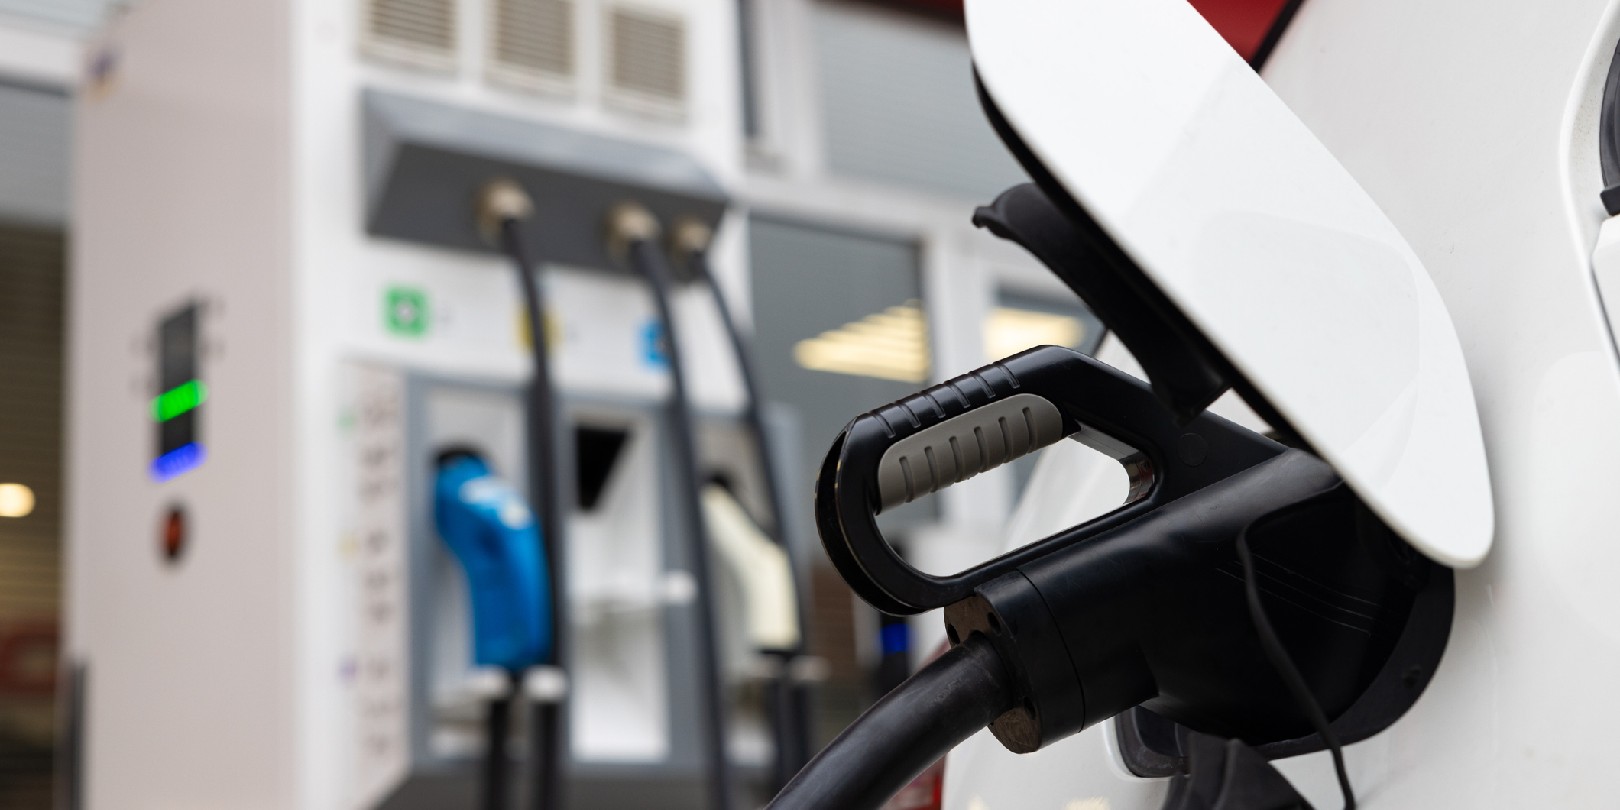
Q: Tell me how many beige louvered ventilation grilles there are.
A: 3